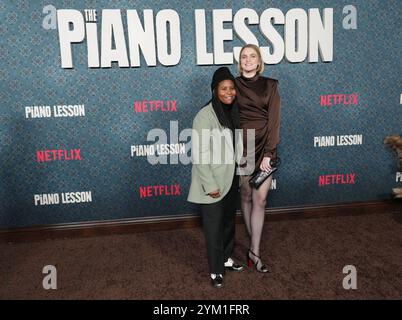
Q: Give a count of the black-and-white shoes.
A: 2